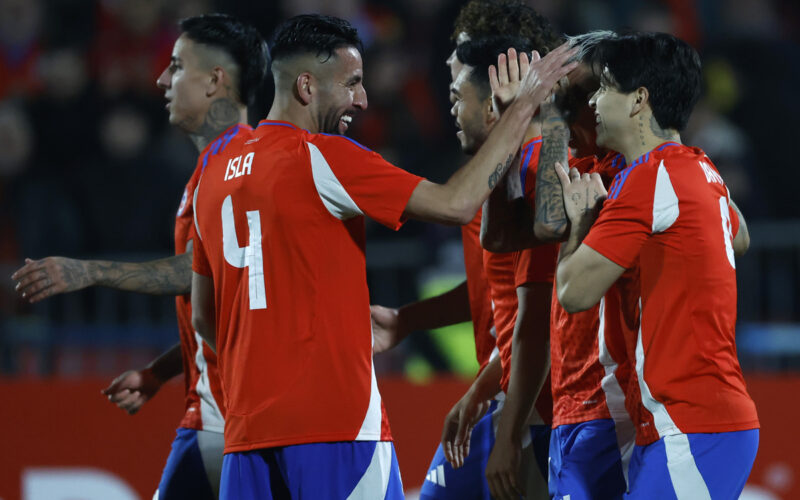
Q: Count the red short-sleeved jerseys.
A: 6